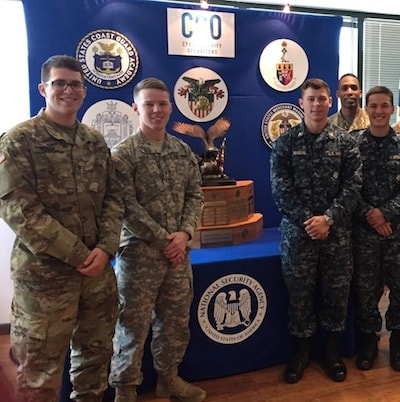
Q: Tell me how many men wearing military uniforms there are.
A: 5